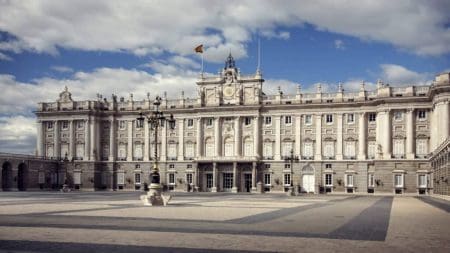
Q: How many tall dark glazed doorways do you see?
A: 3